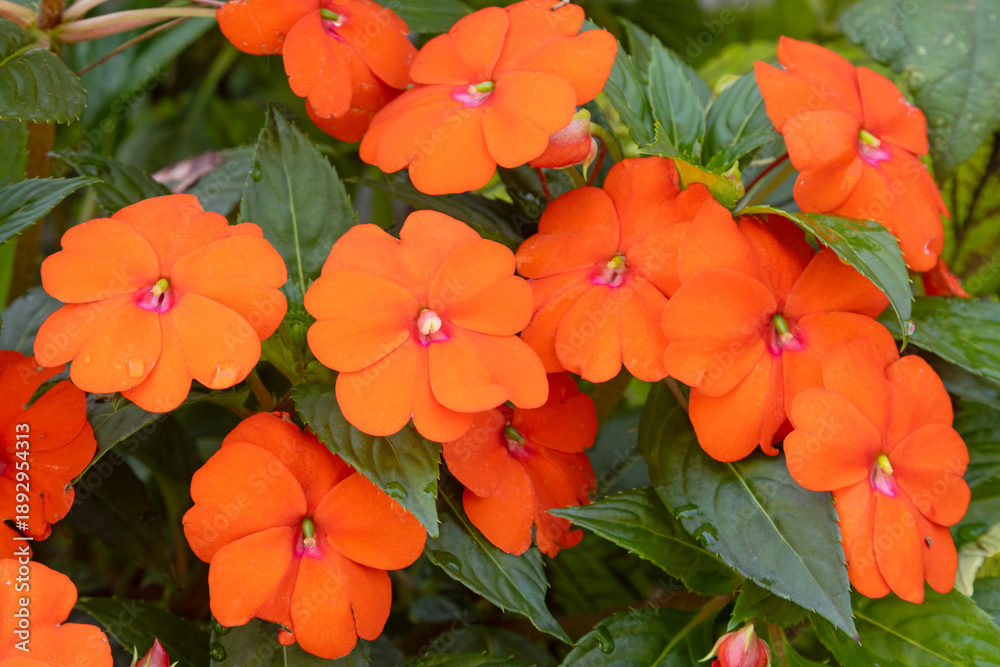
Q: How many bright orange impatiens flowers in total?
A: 12